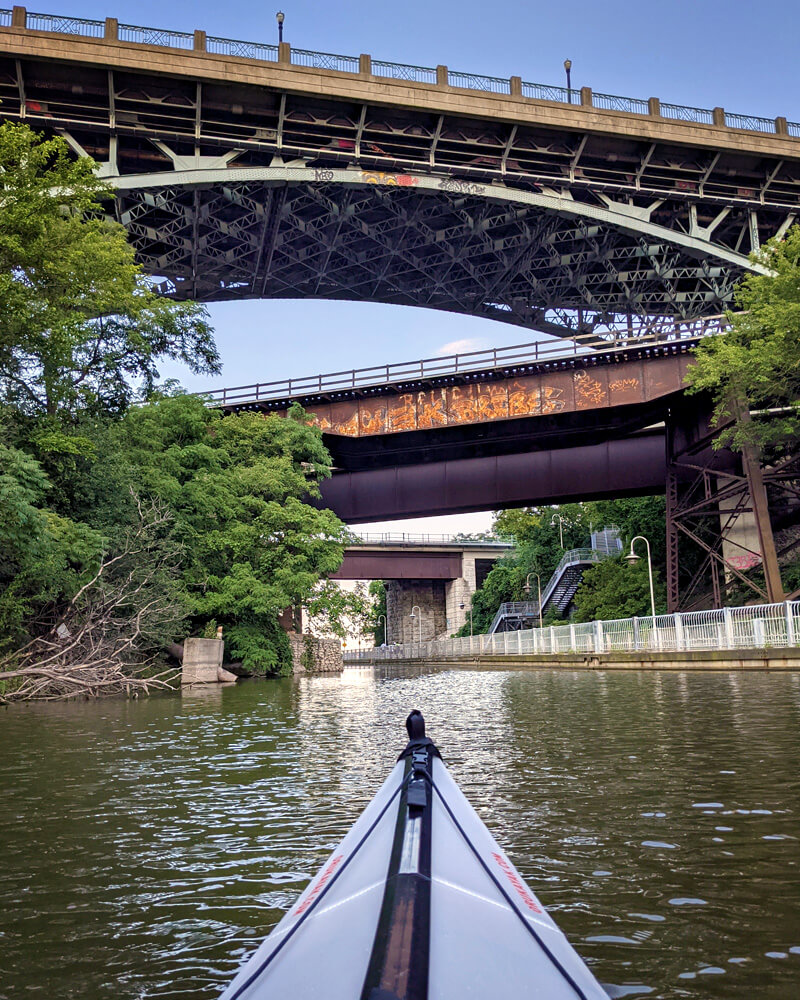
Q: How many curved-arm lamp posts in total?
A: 6